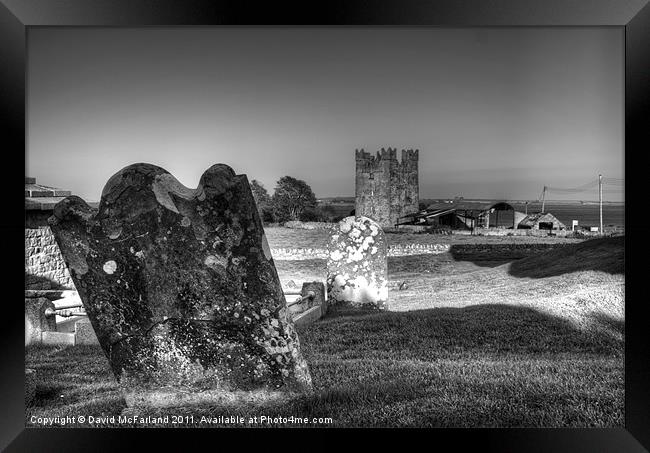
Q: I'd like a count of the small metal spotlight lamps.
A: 0